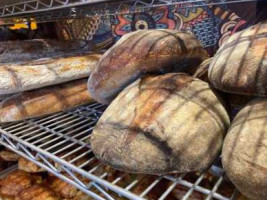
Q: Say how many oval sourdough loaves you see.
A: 4